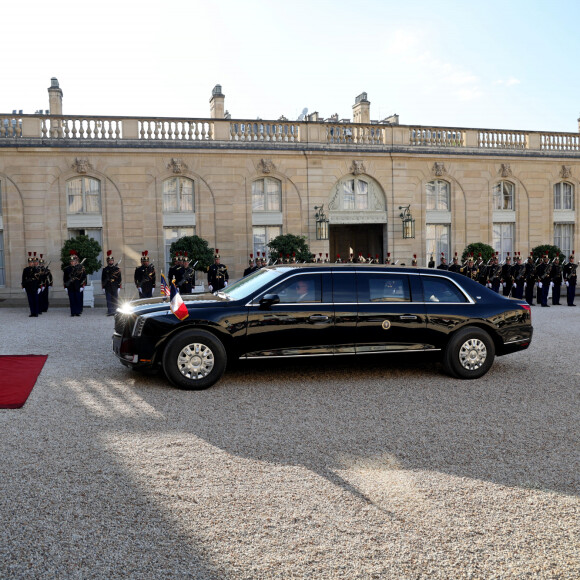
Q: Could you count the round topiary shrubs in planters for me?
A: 5